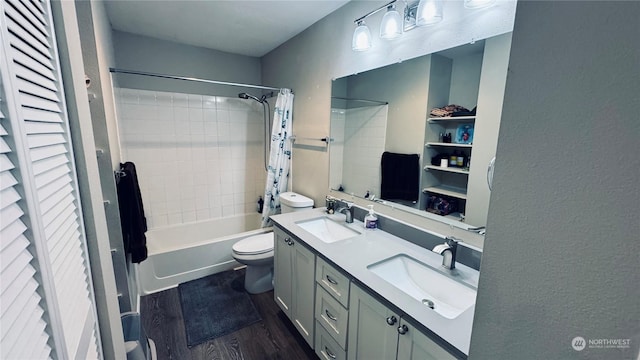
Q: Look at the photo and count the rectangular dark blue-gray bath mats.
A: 1